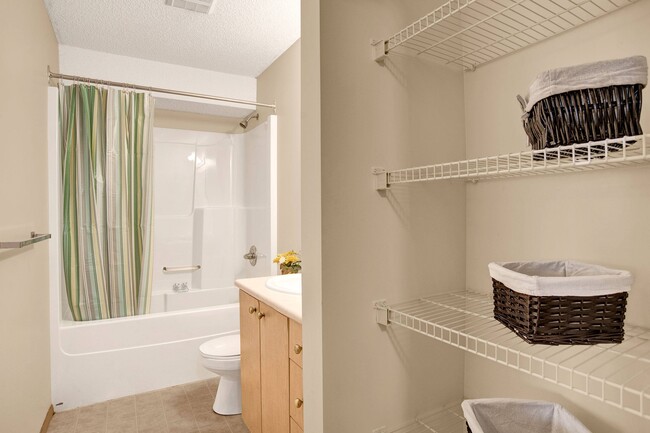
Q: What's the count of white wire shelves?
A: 4